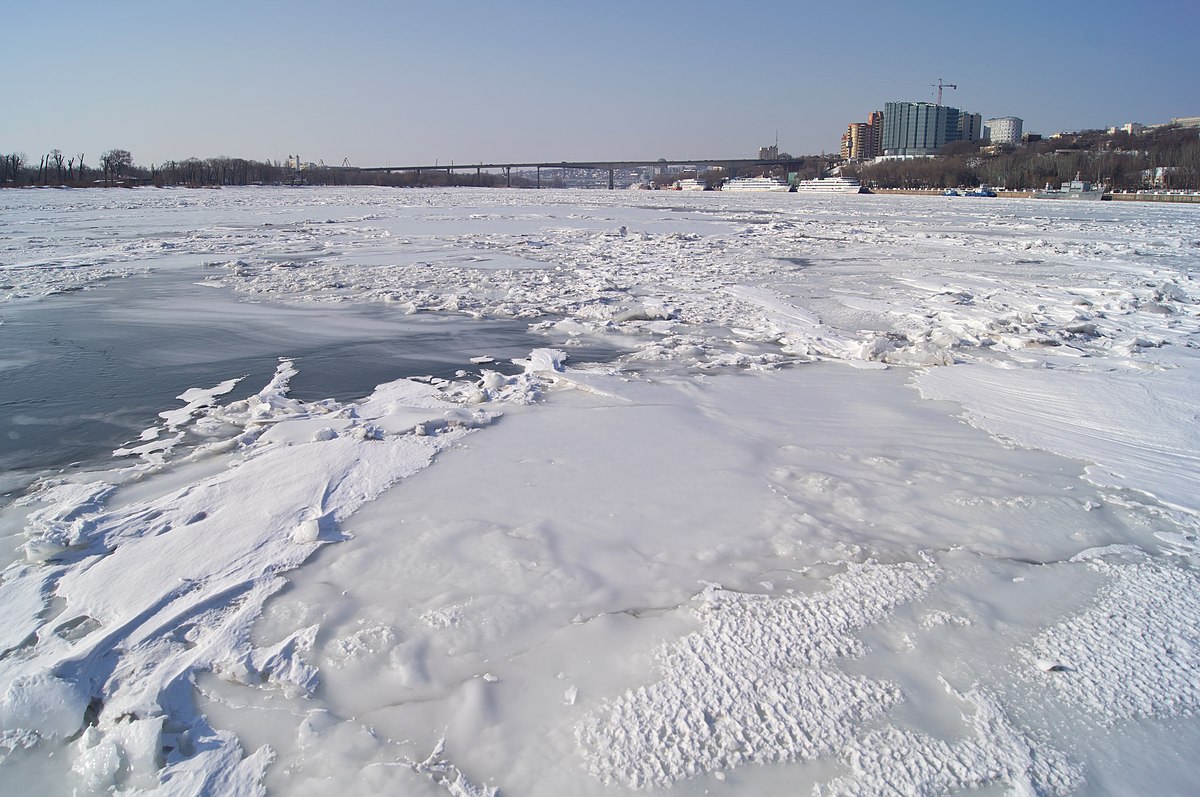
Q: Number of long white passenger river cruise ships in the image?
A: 3